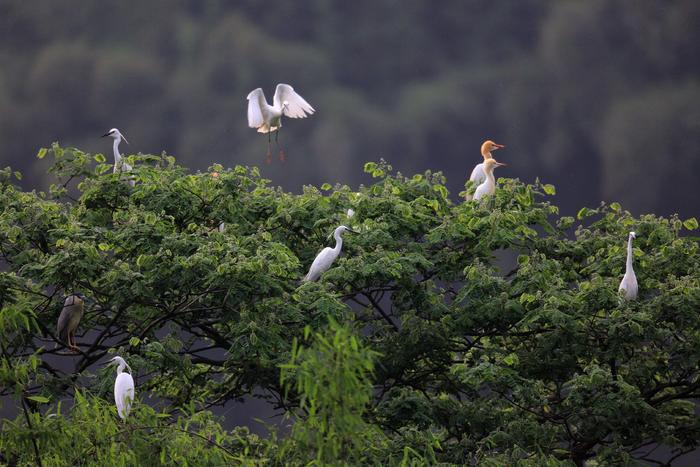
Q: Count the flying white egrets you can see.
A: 1